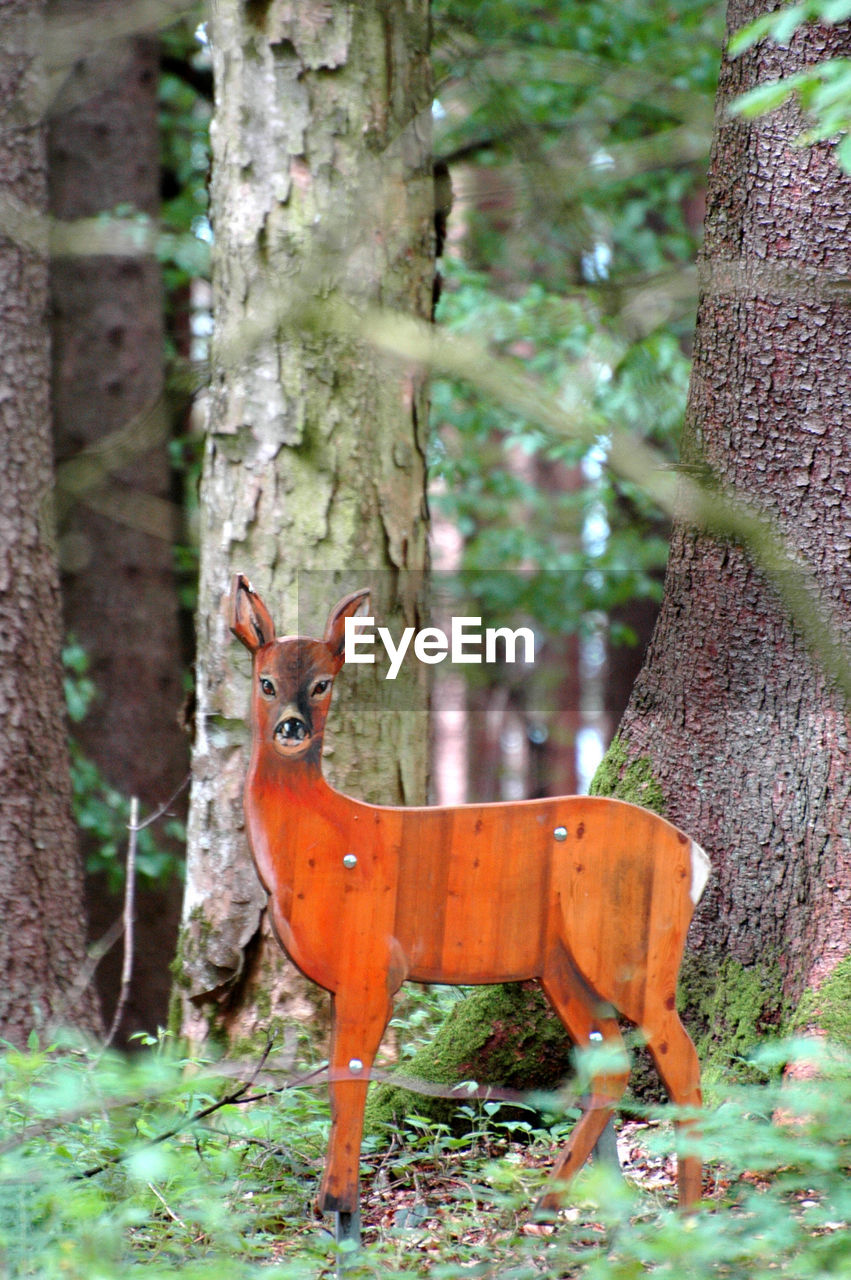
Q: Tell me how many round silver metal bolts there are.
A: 4